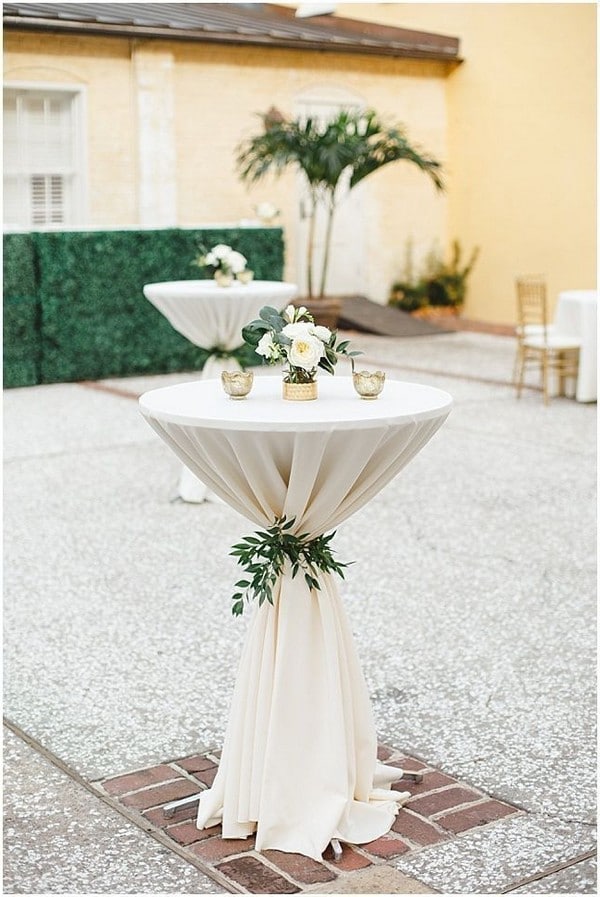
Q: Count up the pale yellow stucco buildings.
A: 1